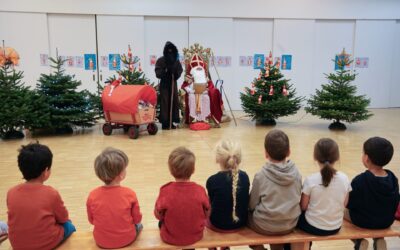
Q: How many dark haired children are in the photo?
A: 4